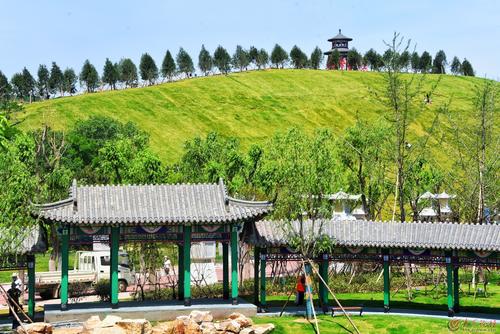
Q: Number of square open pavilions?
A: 1